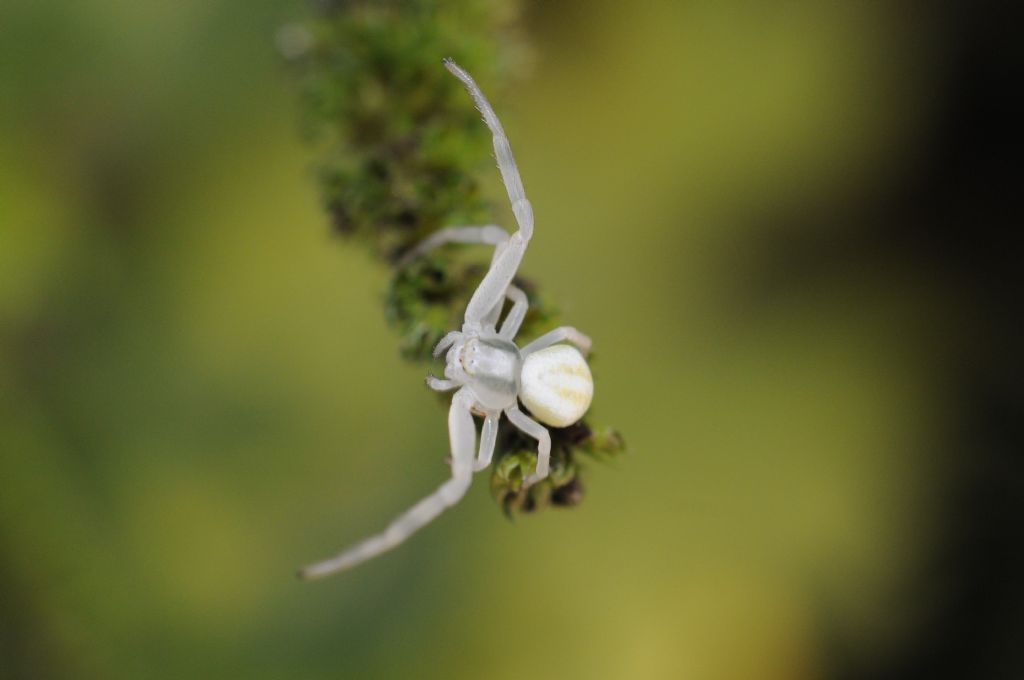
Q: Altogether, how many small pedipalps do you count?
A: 2